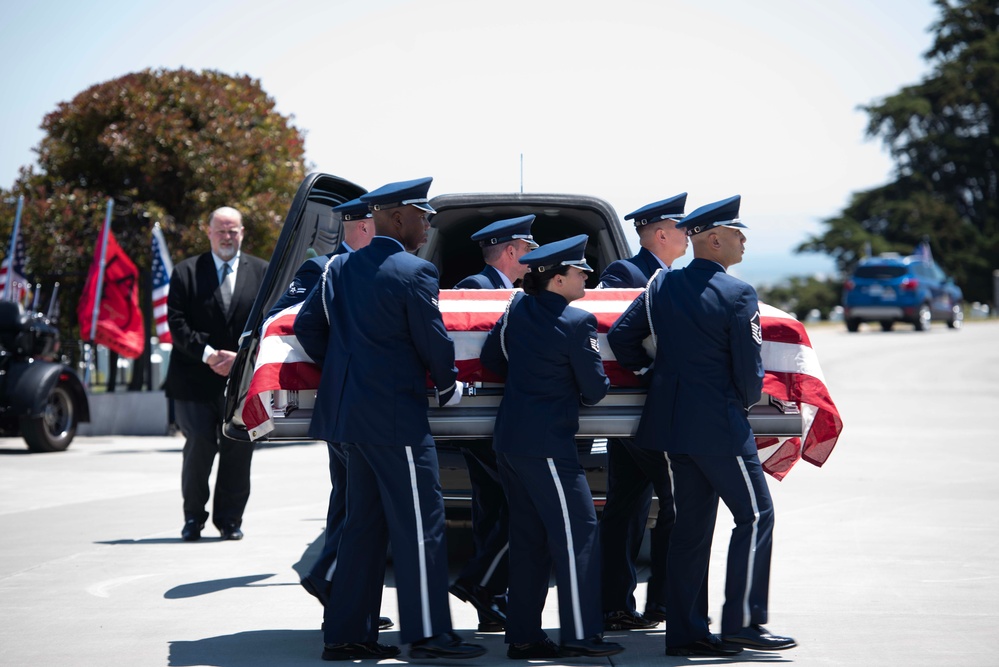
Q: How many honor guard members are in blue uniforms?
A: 6